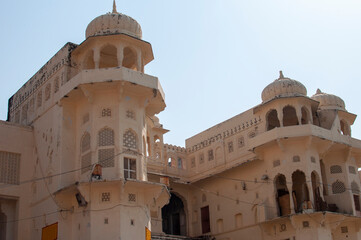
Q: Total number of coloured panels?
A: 2